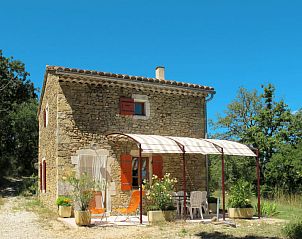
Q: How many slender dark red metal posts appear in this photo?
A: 4